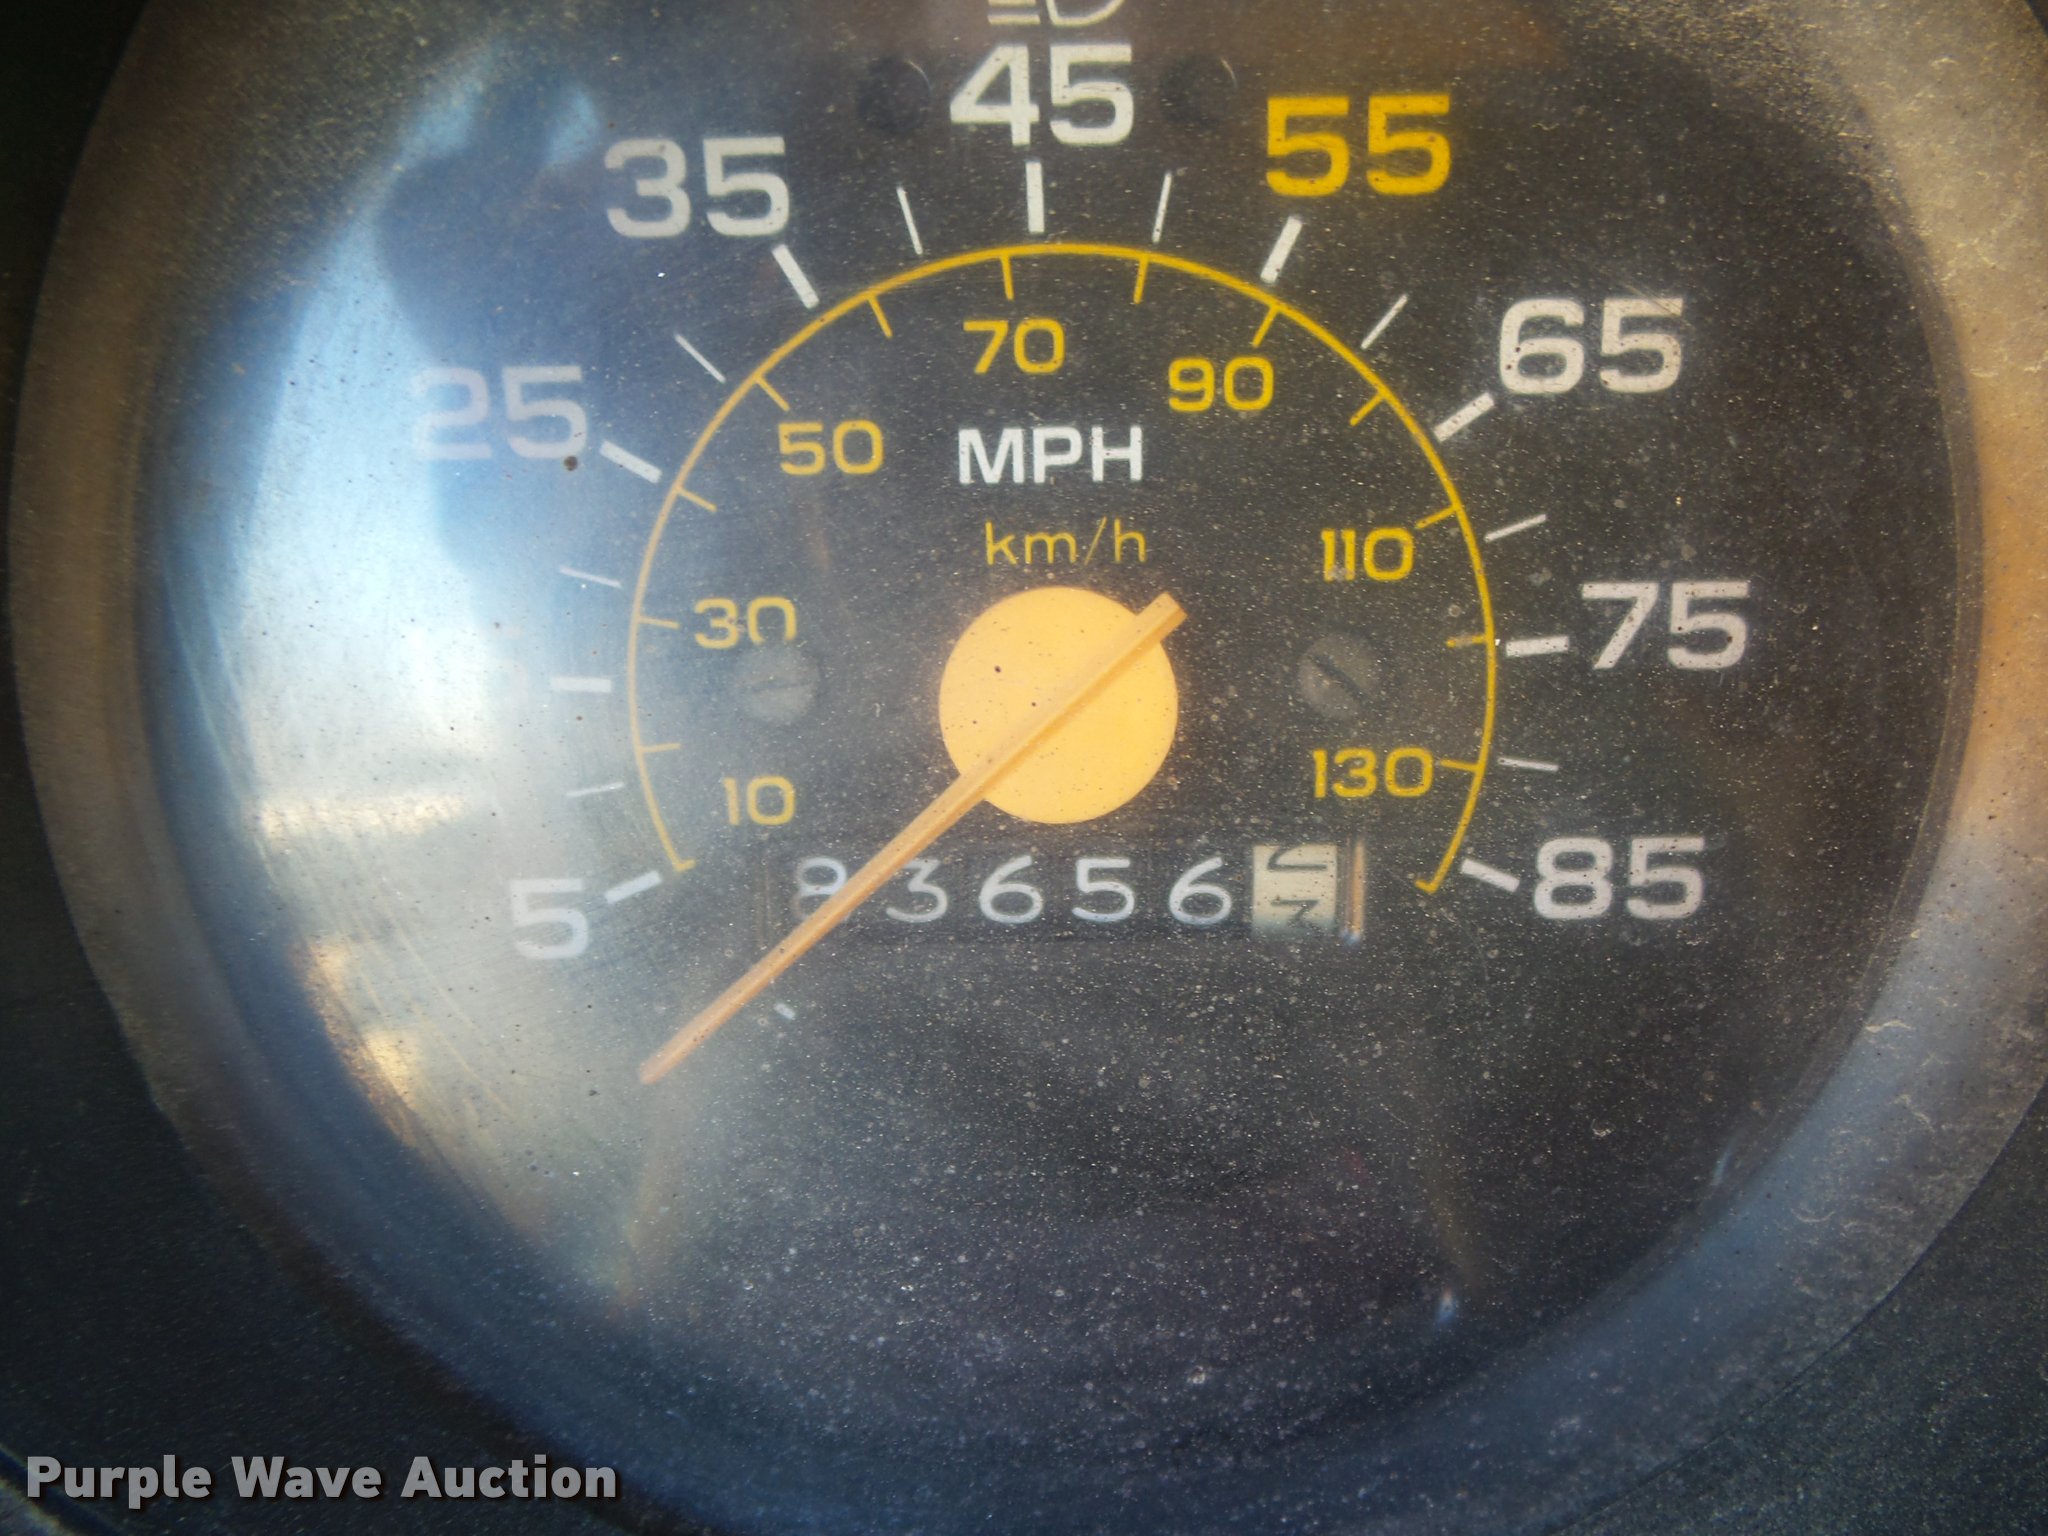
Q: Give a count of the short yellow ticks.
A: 14